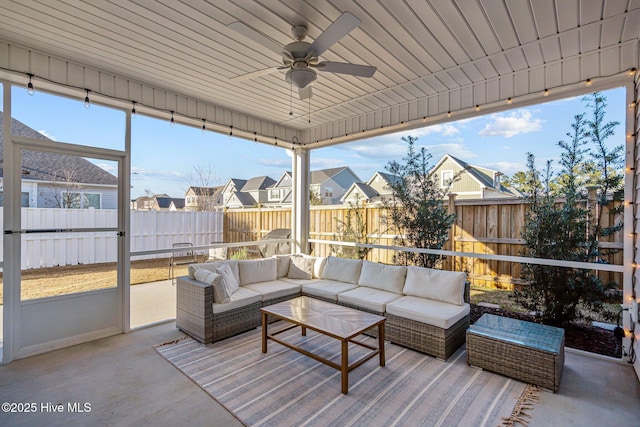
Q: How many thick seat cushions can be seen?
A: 6